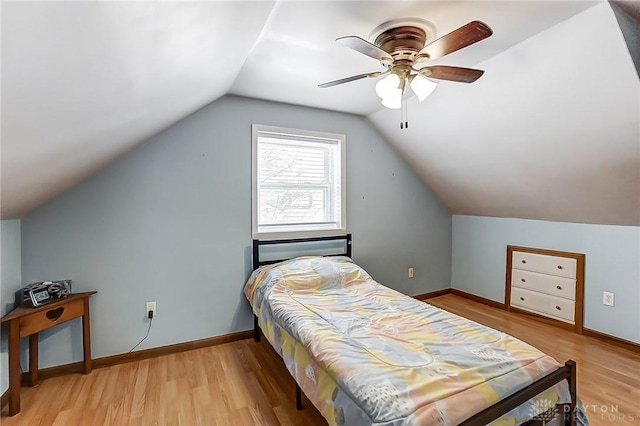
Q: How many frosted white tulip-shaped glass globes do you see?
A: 3